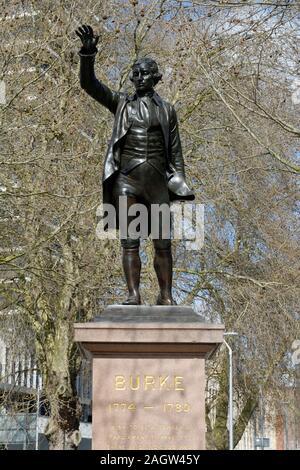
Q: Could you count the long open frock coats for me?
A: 1